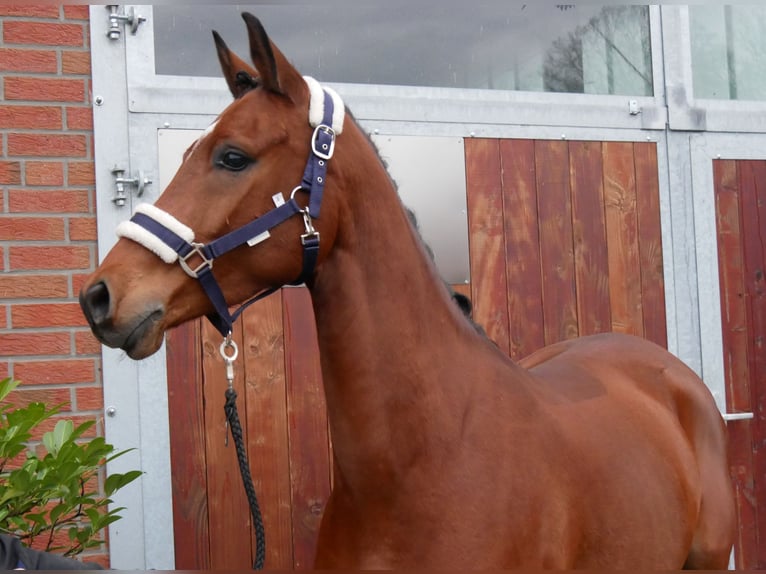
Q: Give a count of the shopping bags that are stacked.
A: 0